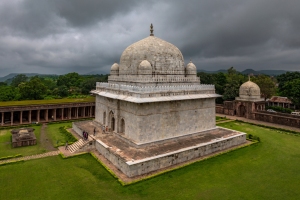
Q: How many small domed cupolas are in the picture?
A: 3